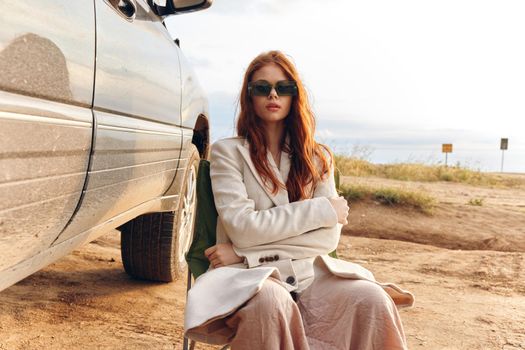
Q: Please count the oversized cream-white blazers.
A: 1